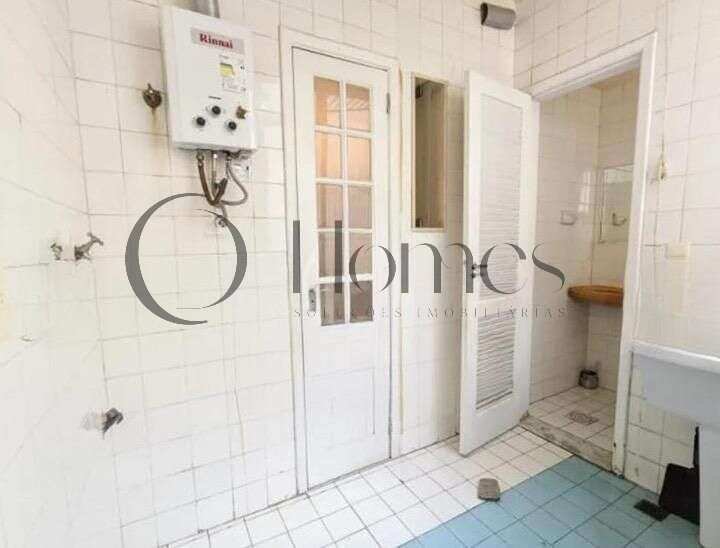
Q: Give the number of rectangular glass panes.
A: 10